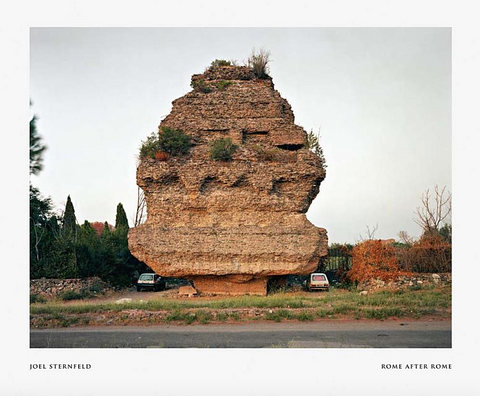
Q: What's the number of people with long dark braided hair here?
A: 0